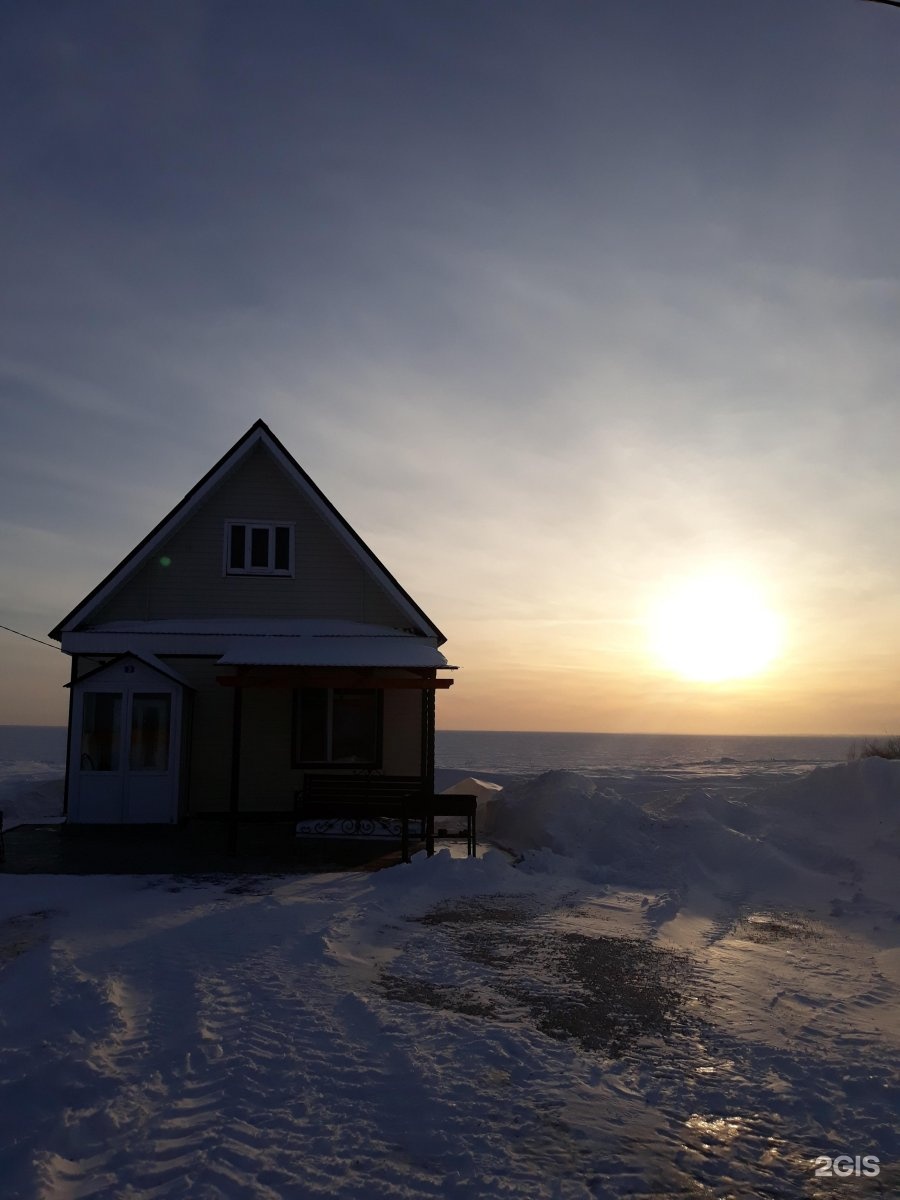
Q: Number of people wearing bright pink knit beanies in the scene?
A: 0